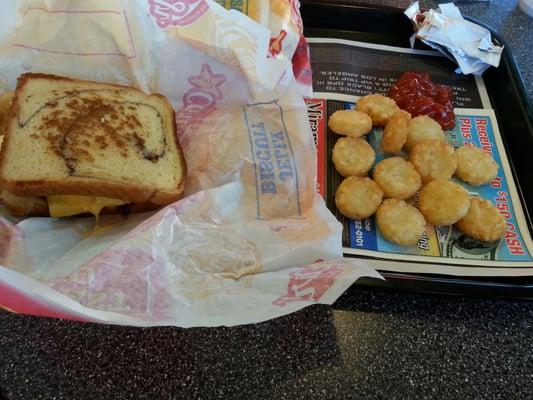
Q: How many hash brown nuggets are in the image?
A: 12